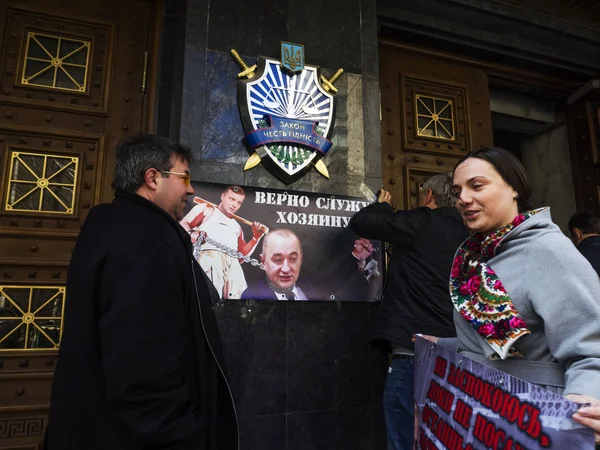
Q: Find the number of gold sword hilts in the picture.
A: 2